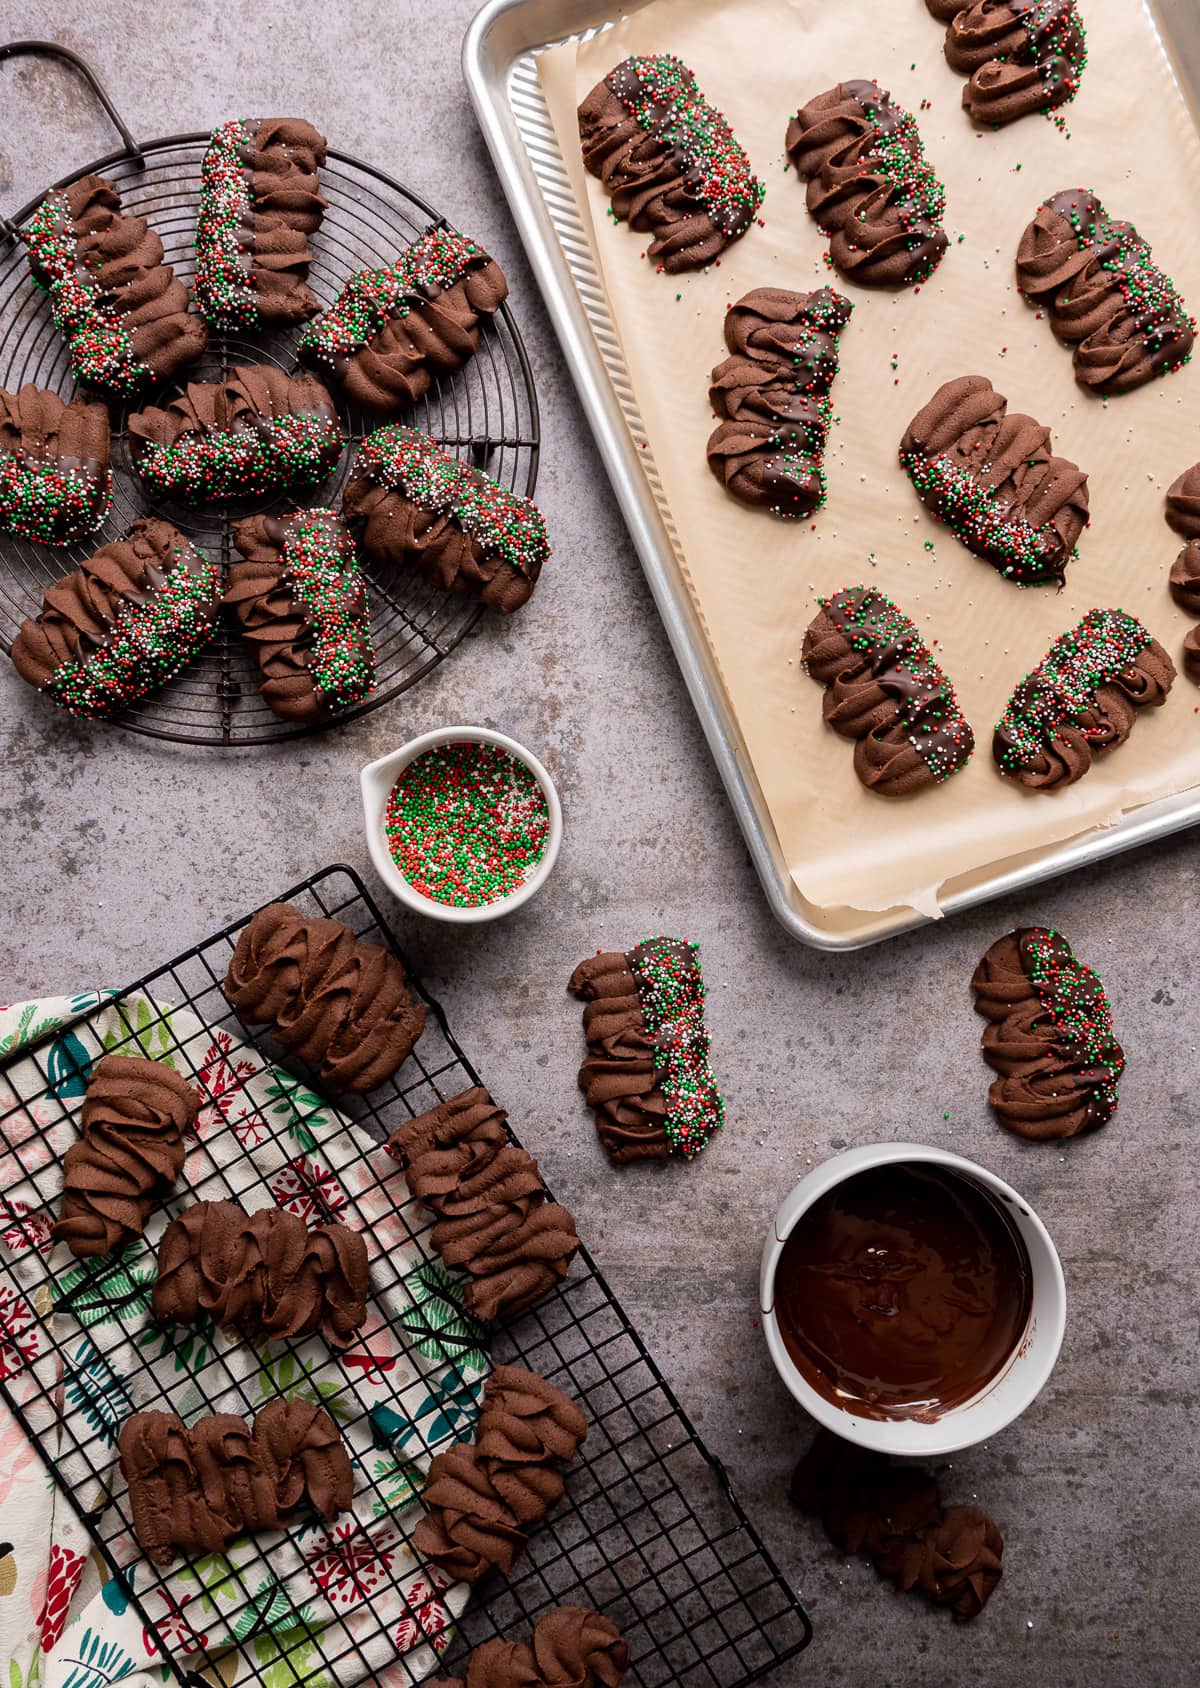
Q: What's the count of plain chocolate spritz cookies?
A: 8